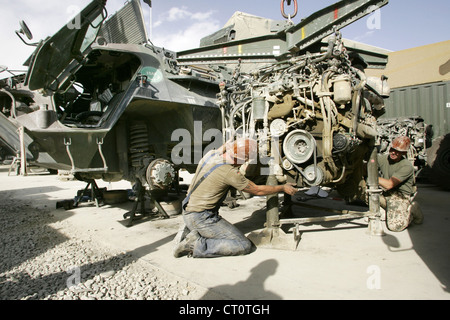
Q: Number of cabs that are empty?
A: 1